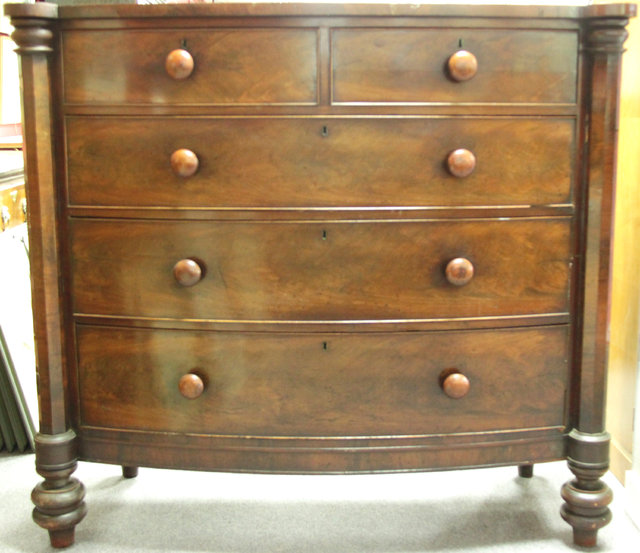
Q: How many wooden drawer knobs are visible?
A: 8